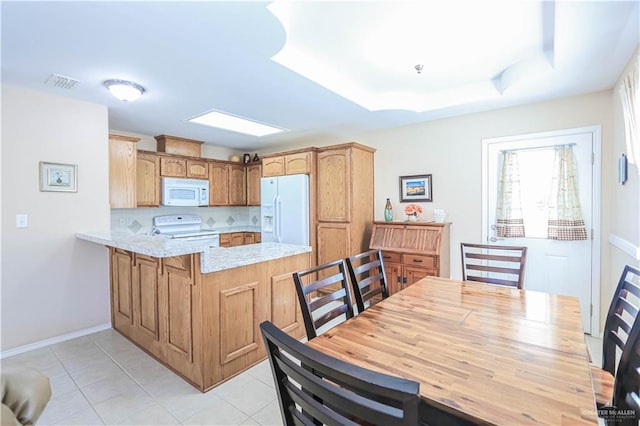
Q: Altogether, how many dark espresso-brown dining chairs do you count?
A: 6